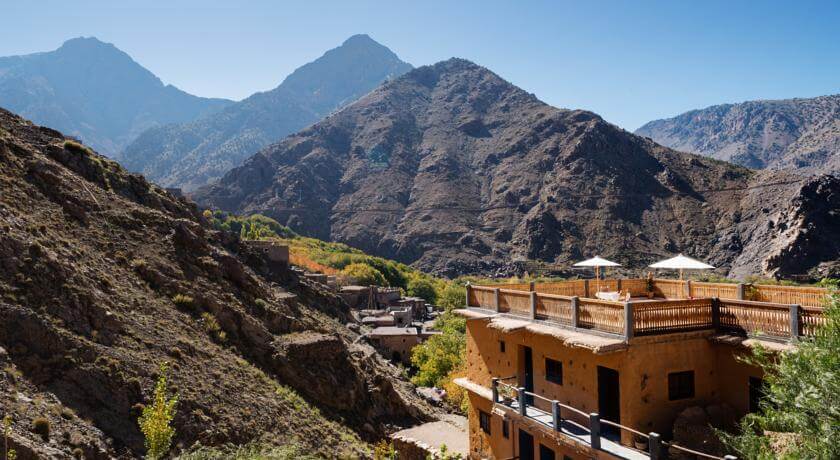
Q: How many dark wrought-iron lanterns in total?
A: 0